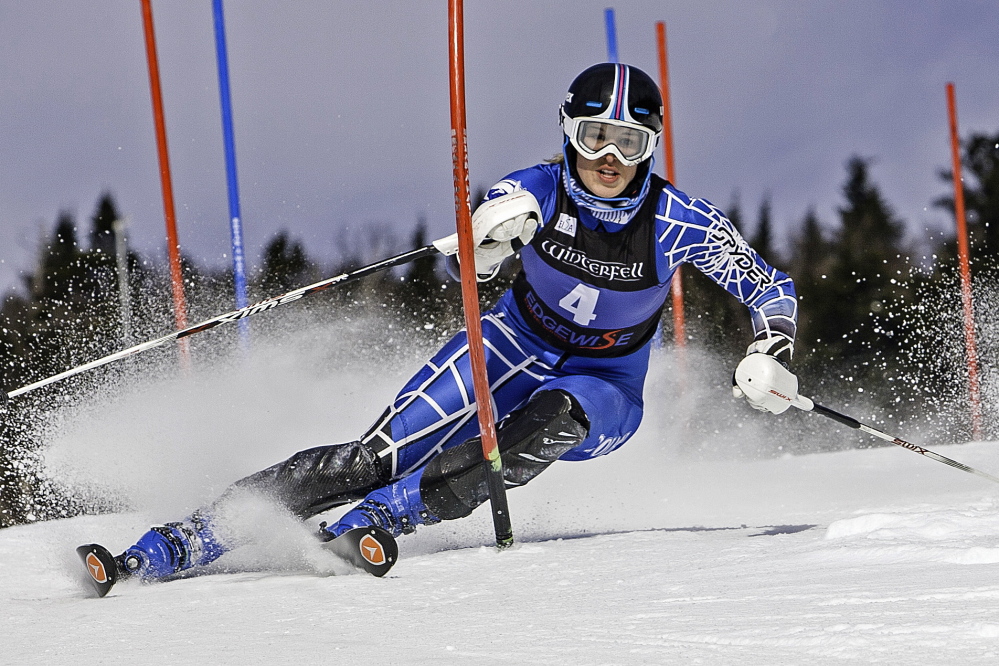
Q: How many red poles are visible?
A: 4